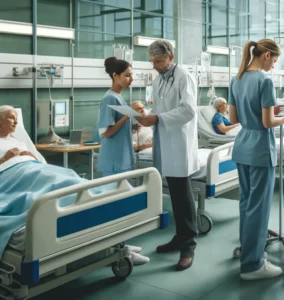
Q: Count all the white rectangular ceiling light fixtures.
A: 3